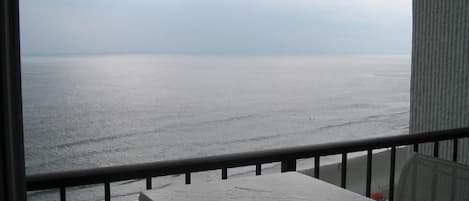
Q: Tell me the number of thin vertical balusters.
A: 13